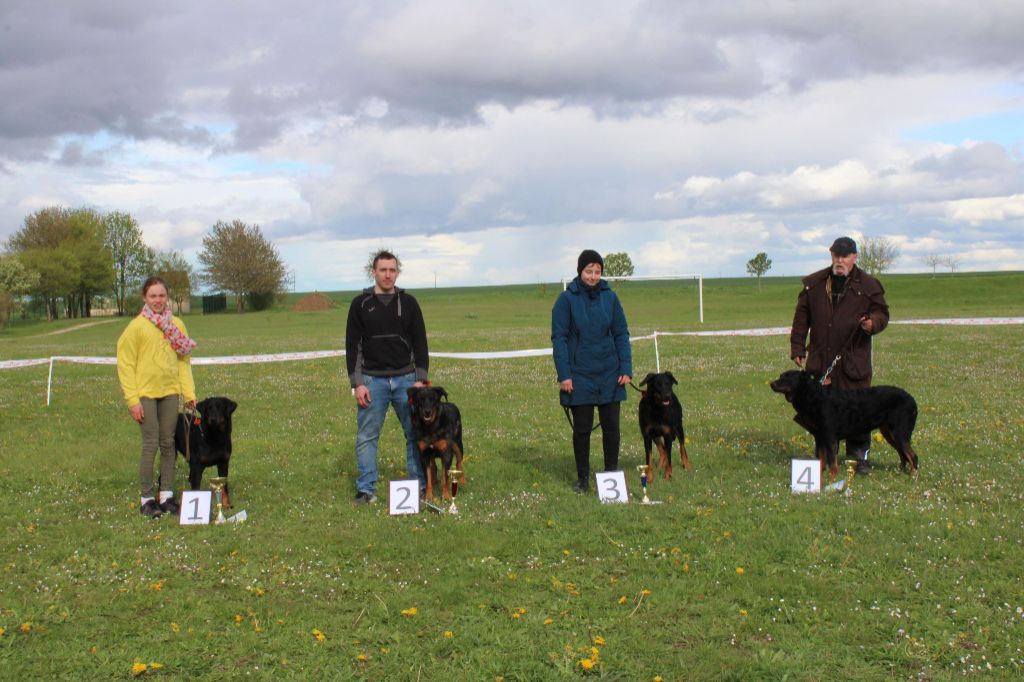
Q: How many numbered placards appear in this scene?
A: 4